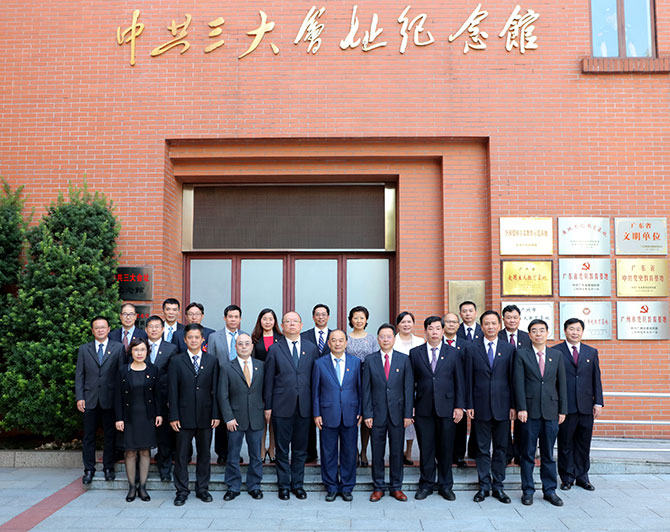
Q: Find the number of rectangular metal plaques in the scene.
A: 12